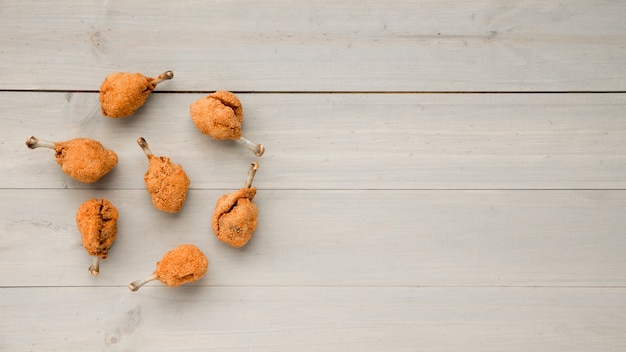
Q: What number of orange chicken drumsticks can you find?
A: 7